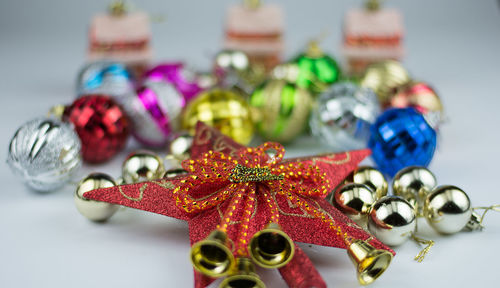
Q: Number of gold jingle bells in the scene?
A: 4